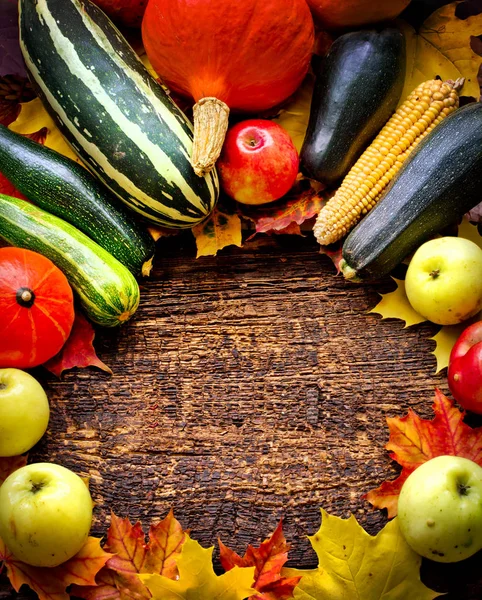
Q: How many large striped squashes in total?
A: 1